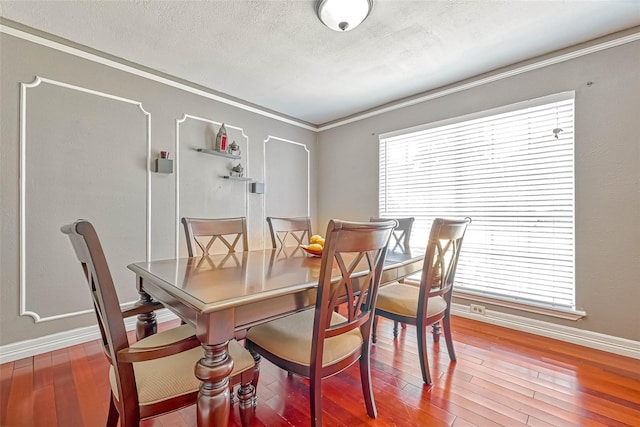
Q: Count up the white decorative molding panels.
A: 3